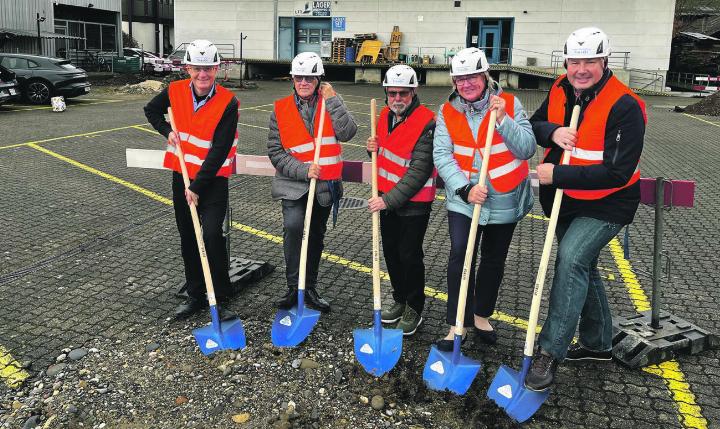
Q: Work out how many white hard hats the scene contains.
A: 5